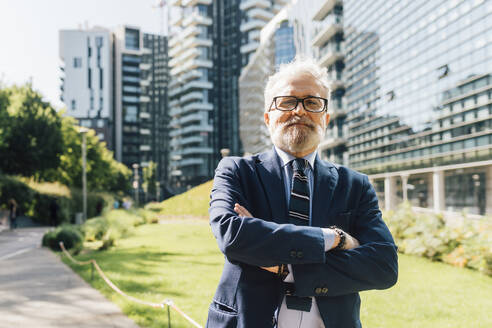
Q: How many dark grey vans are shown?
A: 0